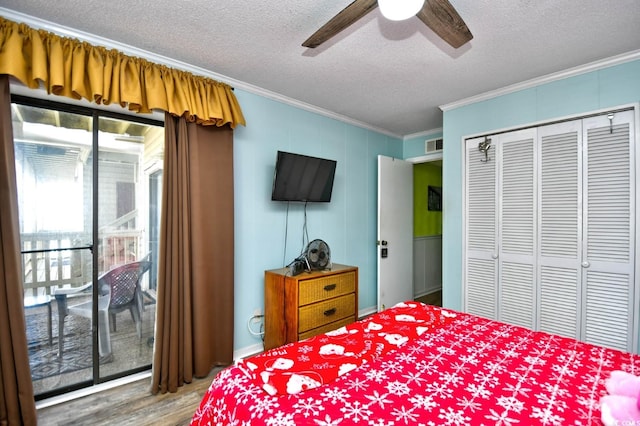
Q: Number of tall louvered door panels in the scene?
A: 4